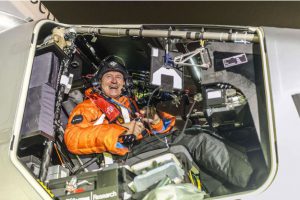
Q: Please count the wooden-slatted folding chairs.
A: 0